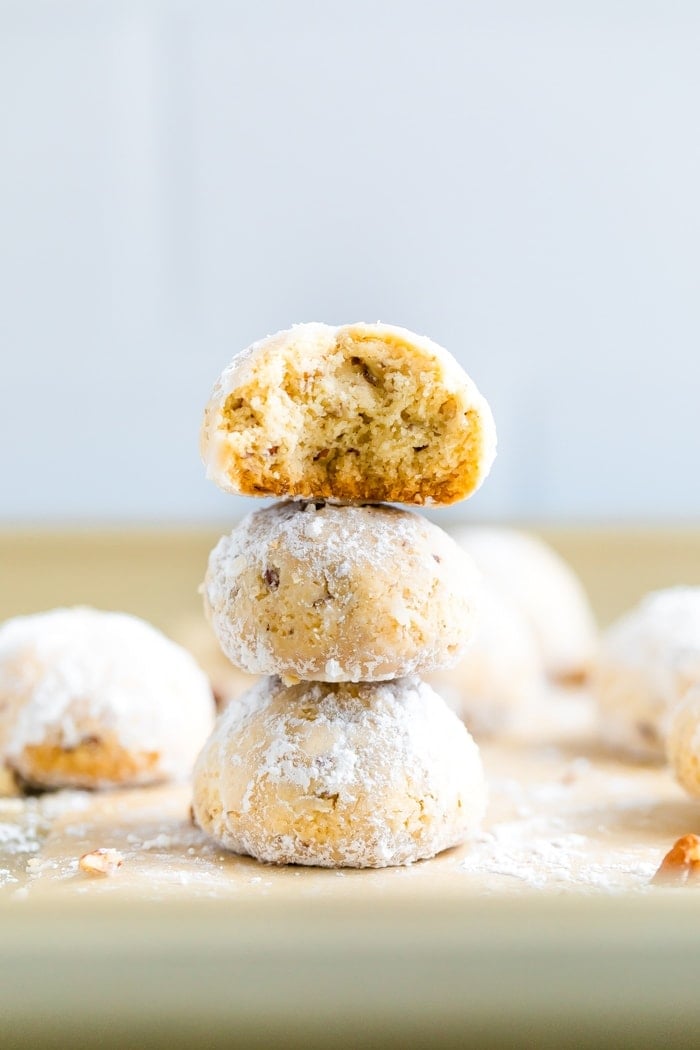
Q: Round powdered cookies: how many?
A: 8